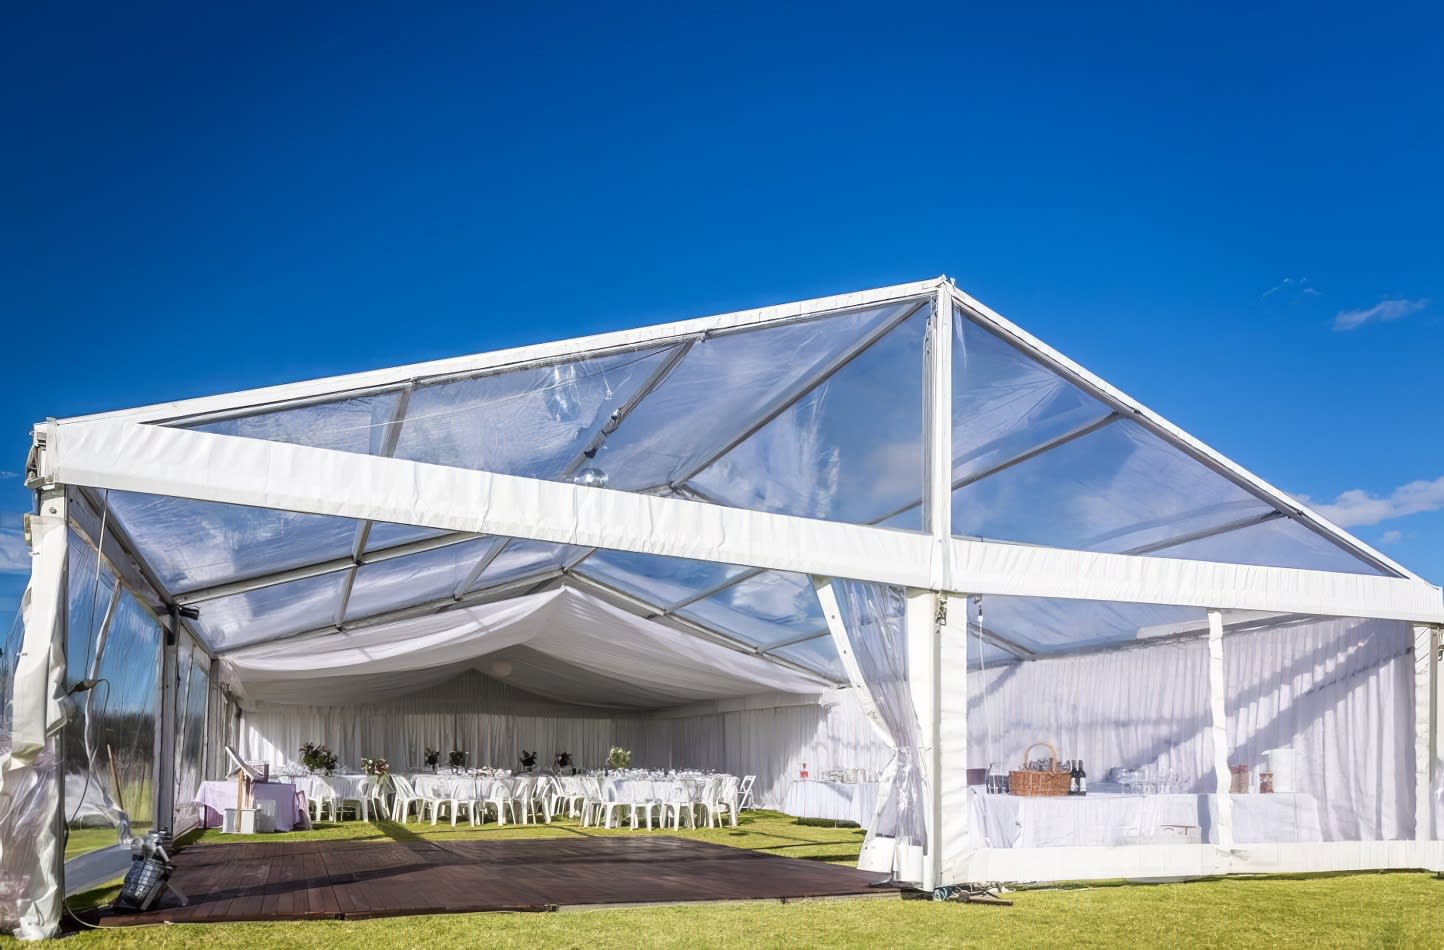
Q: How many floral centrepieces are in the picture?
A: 7